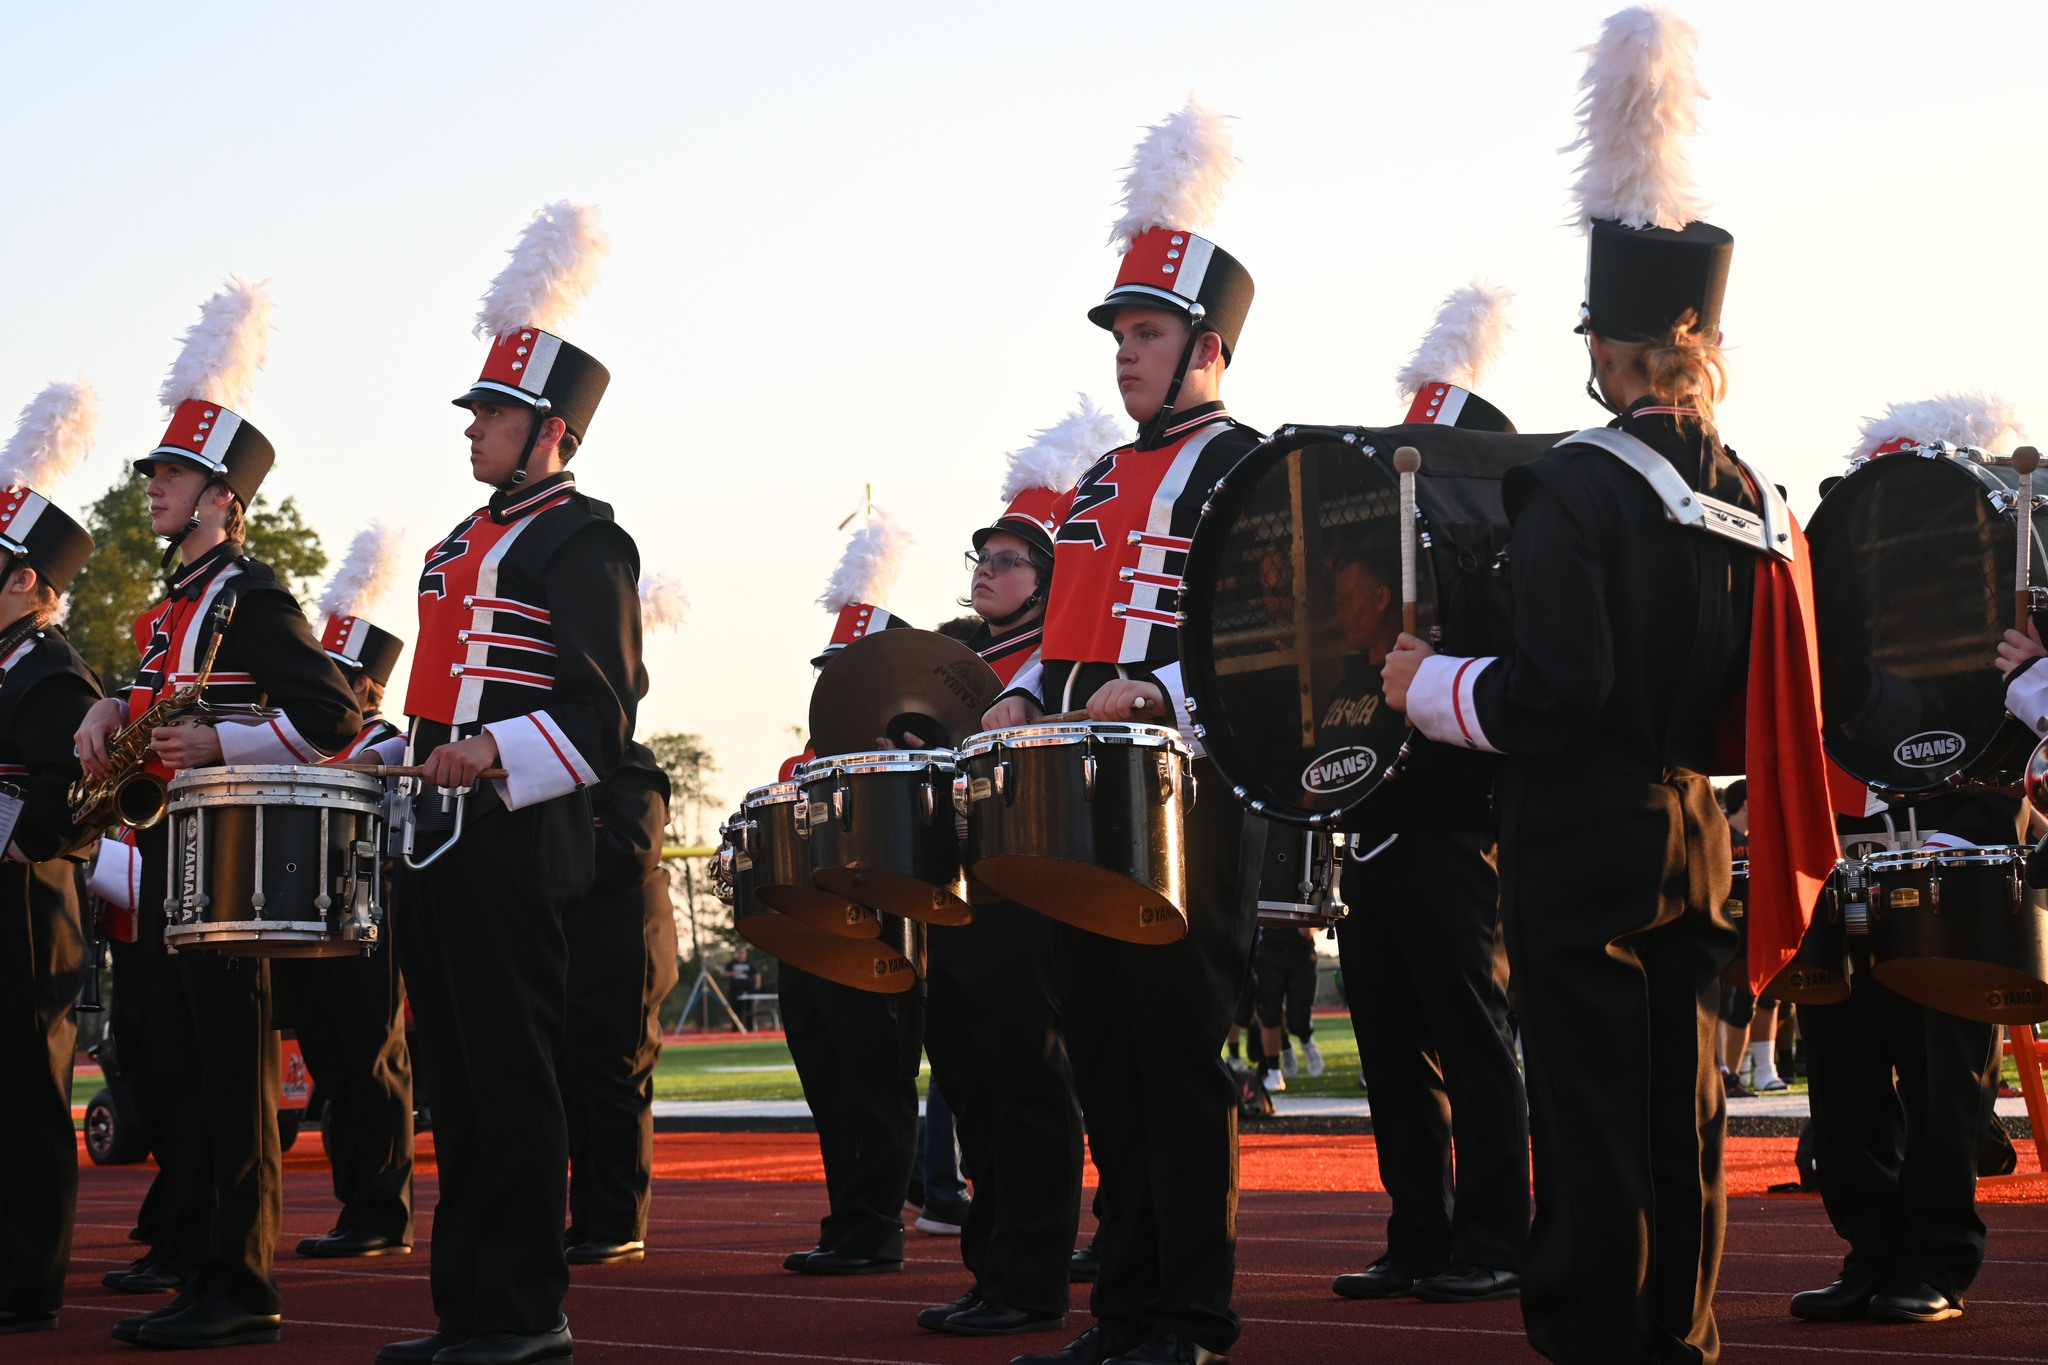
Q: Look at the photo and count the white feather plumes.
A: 11